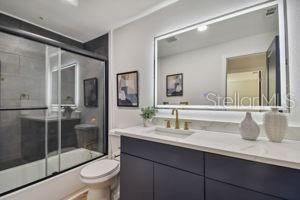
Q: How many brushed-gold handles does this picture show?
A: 2